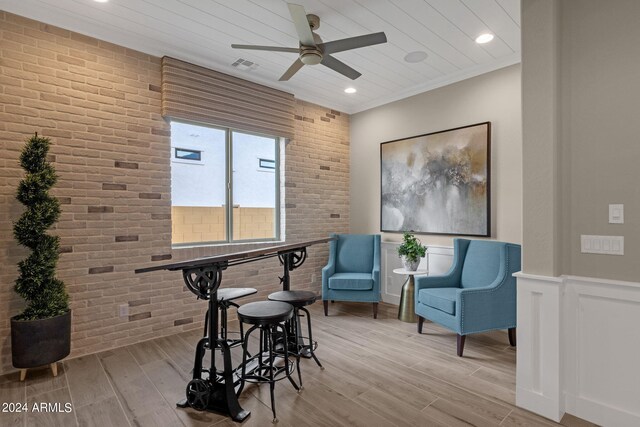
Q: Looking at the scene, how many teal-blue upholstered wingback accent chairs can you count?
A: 2